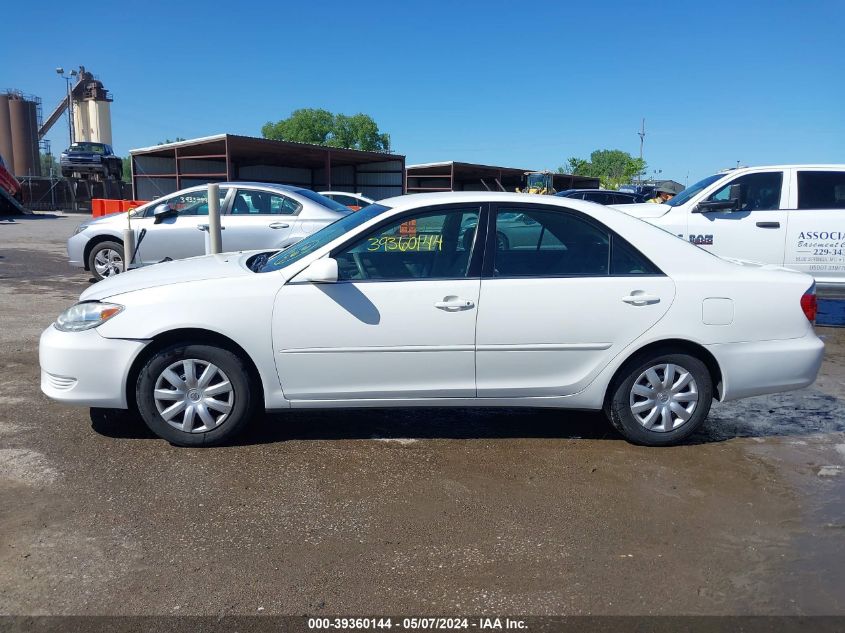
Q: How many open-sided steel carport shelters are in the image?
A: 2